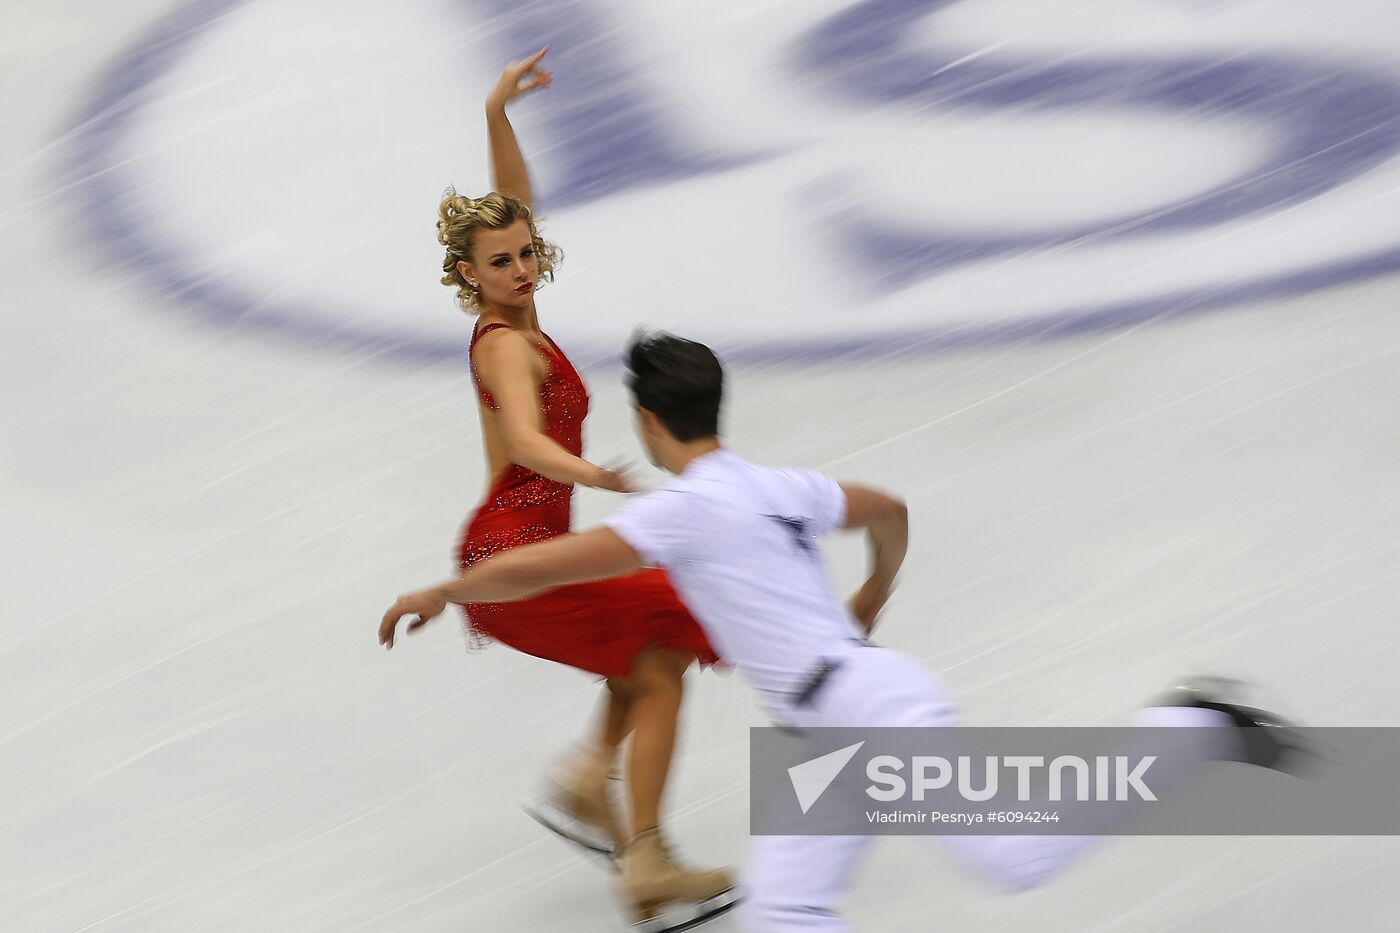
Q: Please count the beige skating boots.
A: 2